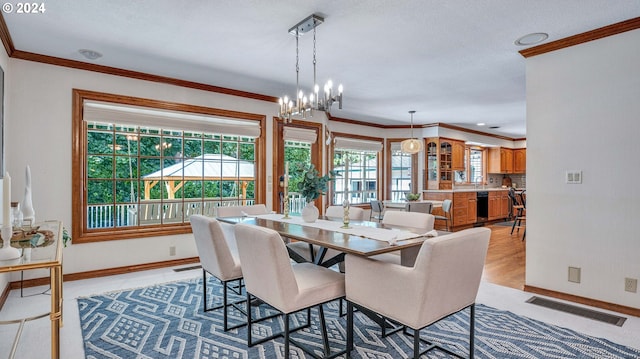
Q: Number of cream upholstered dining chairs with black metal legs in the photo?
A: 6